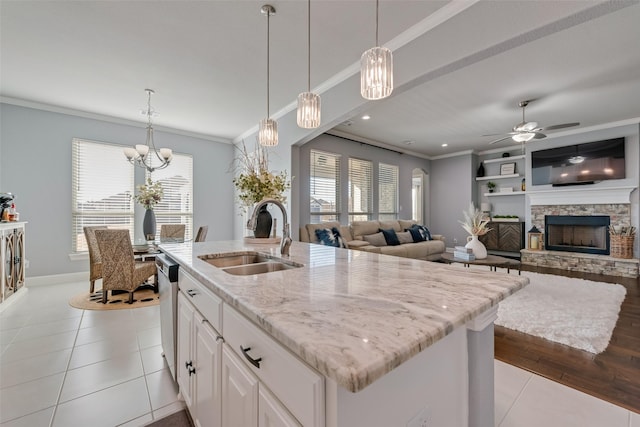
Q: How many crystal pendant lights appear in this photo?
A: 3